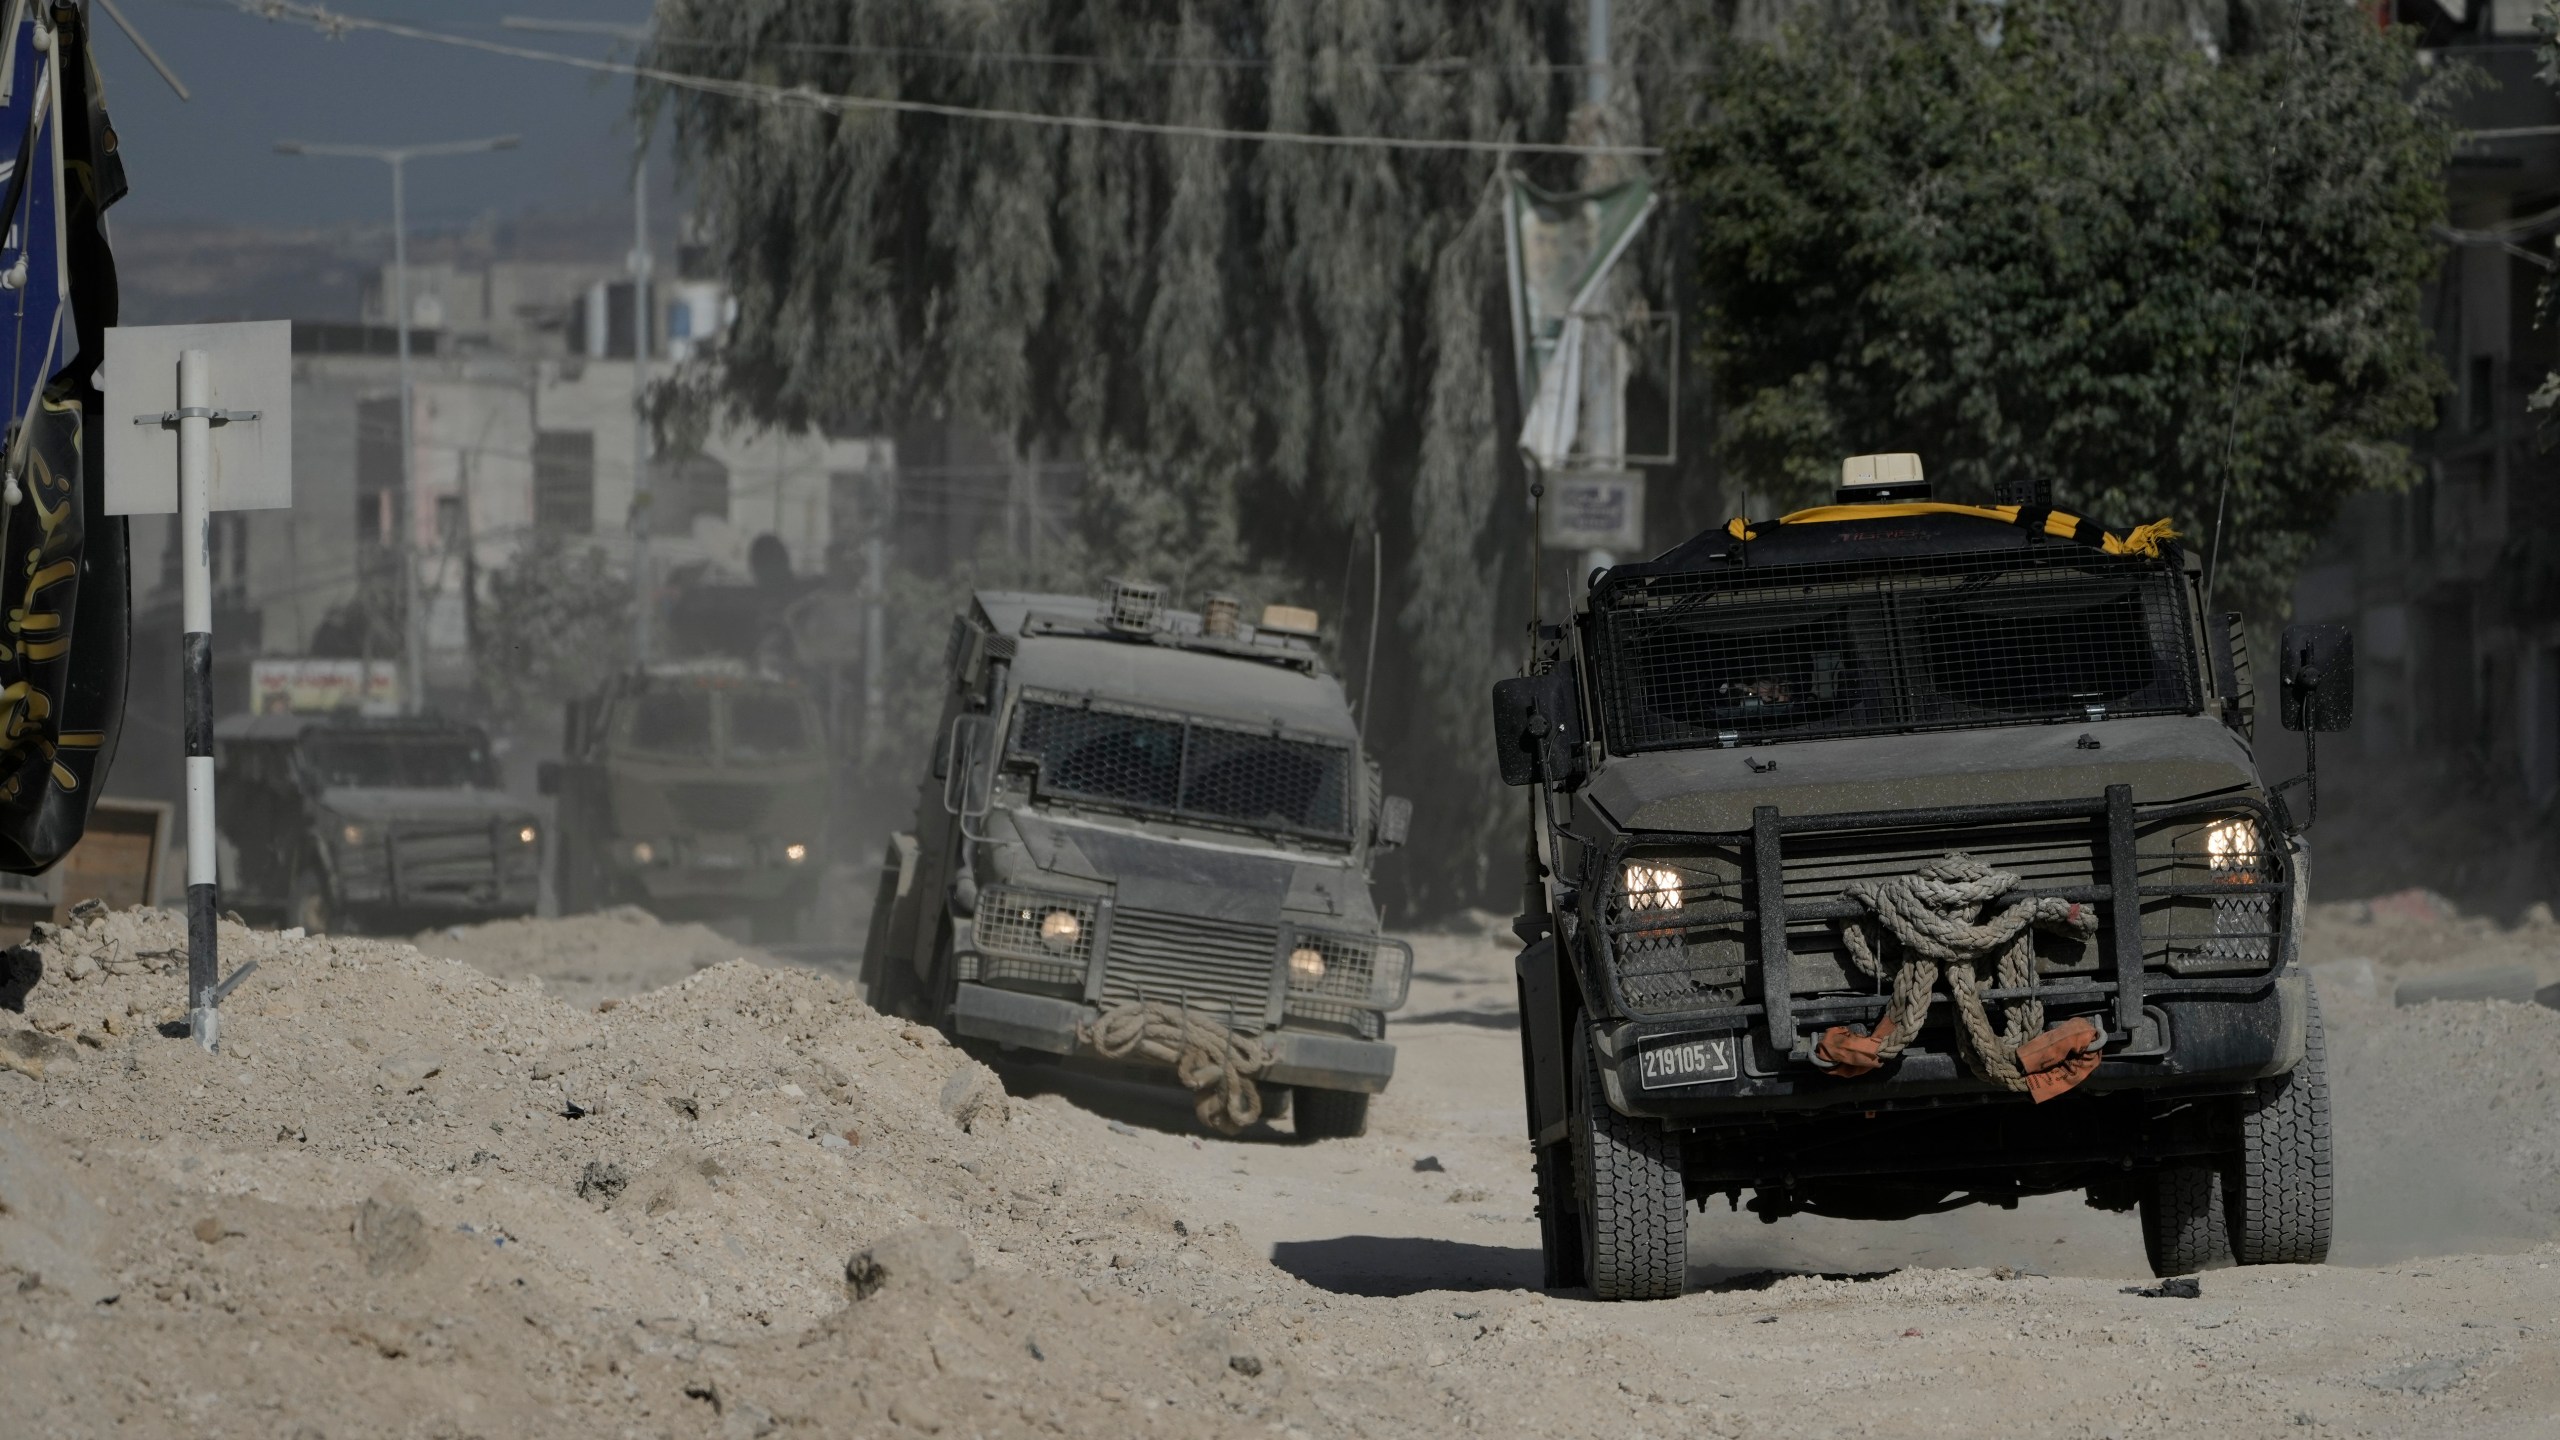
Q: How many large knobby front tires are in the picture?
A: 2